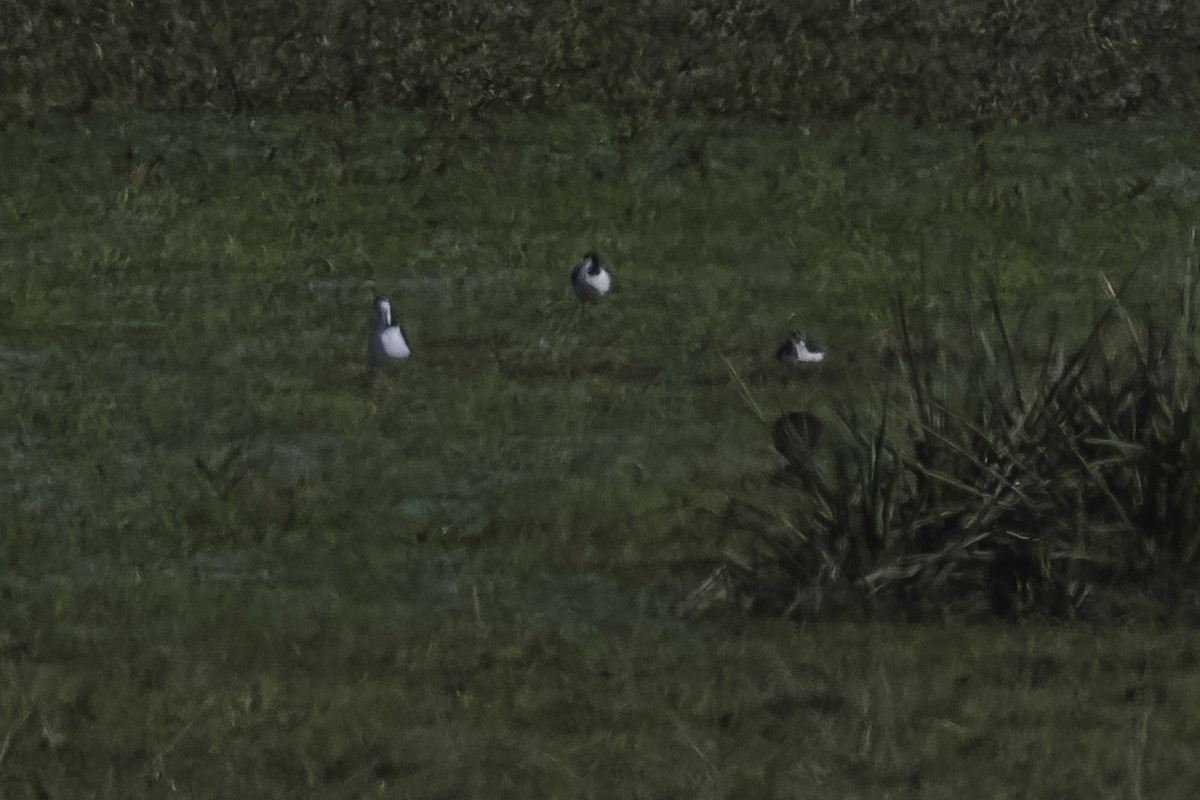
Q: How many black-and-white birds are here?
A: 3